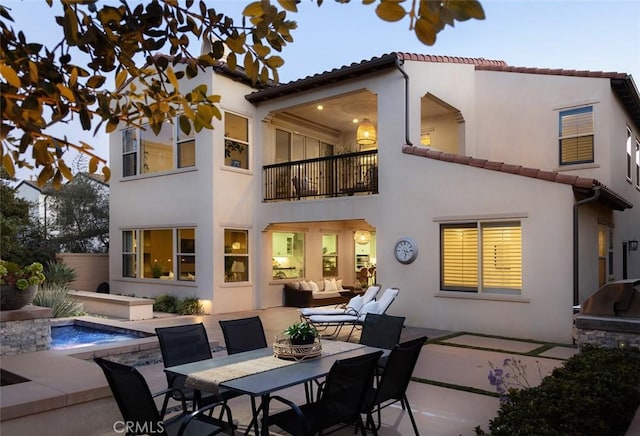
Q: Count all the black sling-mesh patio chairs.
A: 6